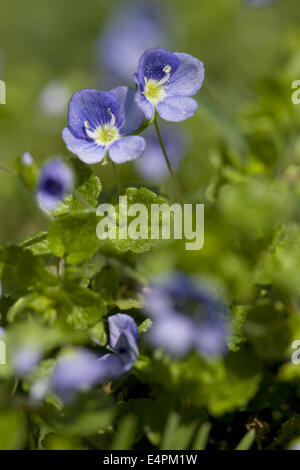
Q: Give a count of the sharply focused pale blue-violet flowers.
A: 2